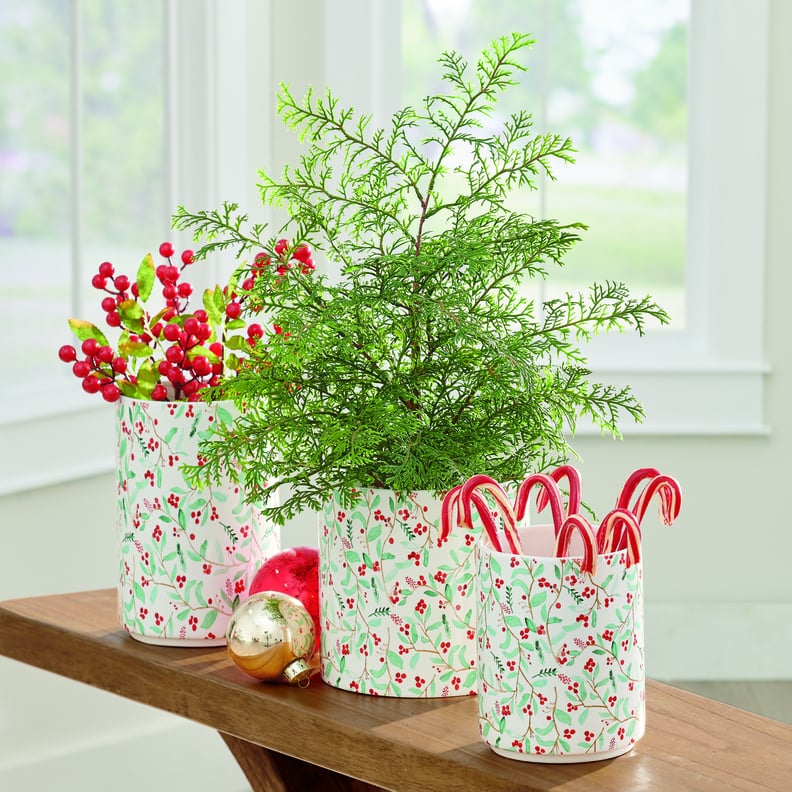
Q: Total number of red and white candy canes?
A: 8